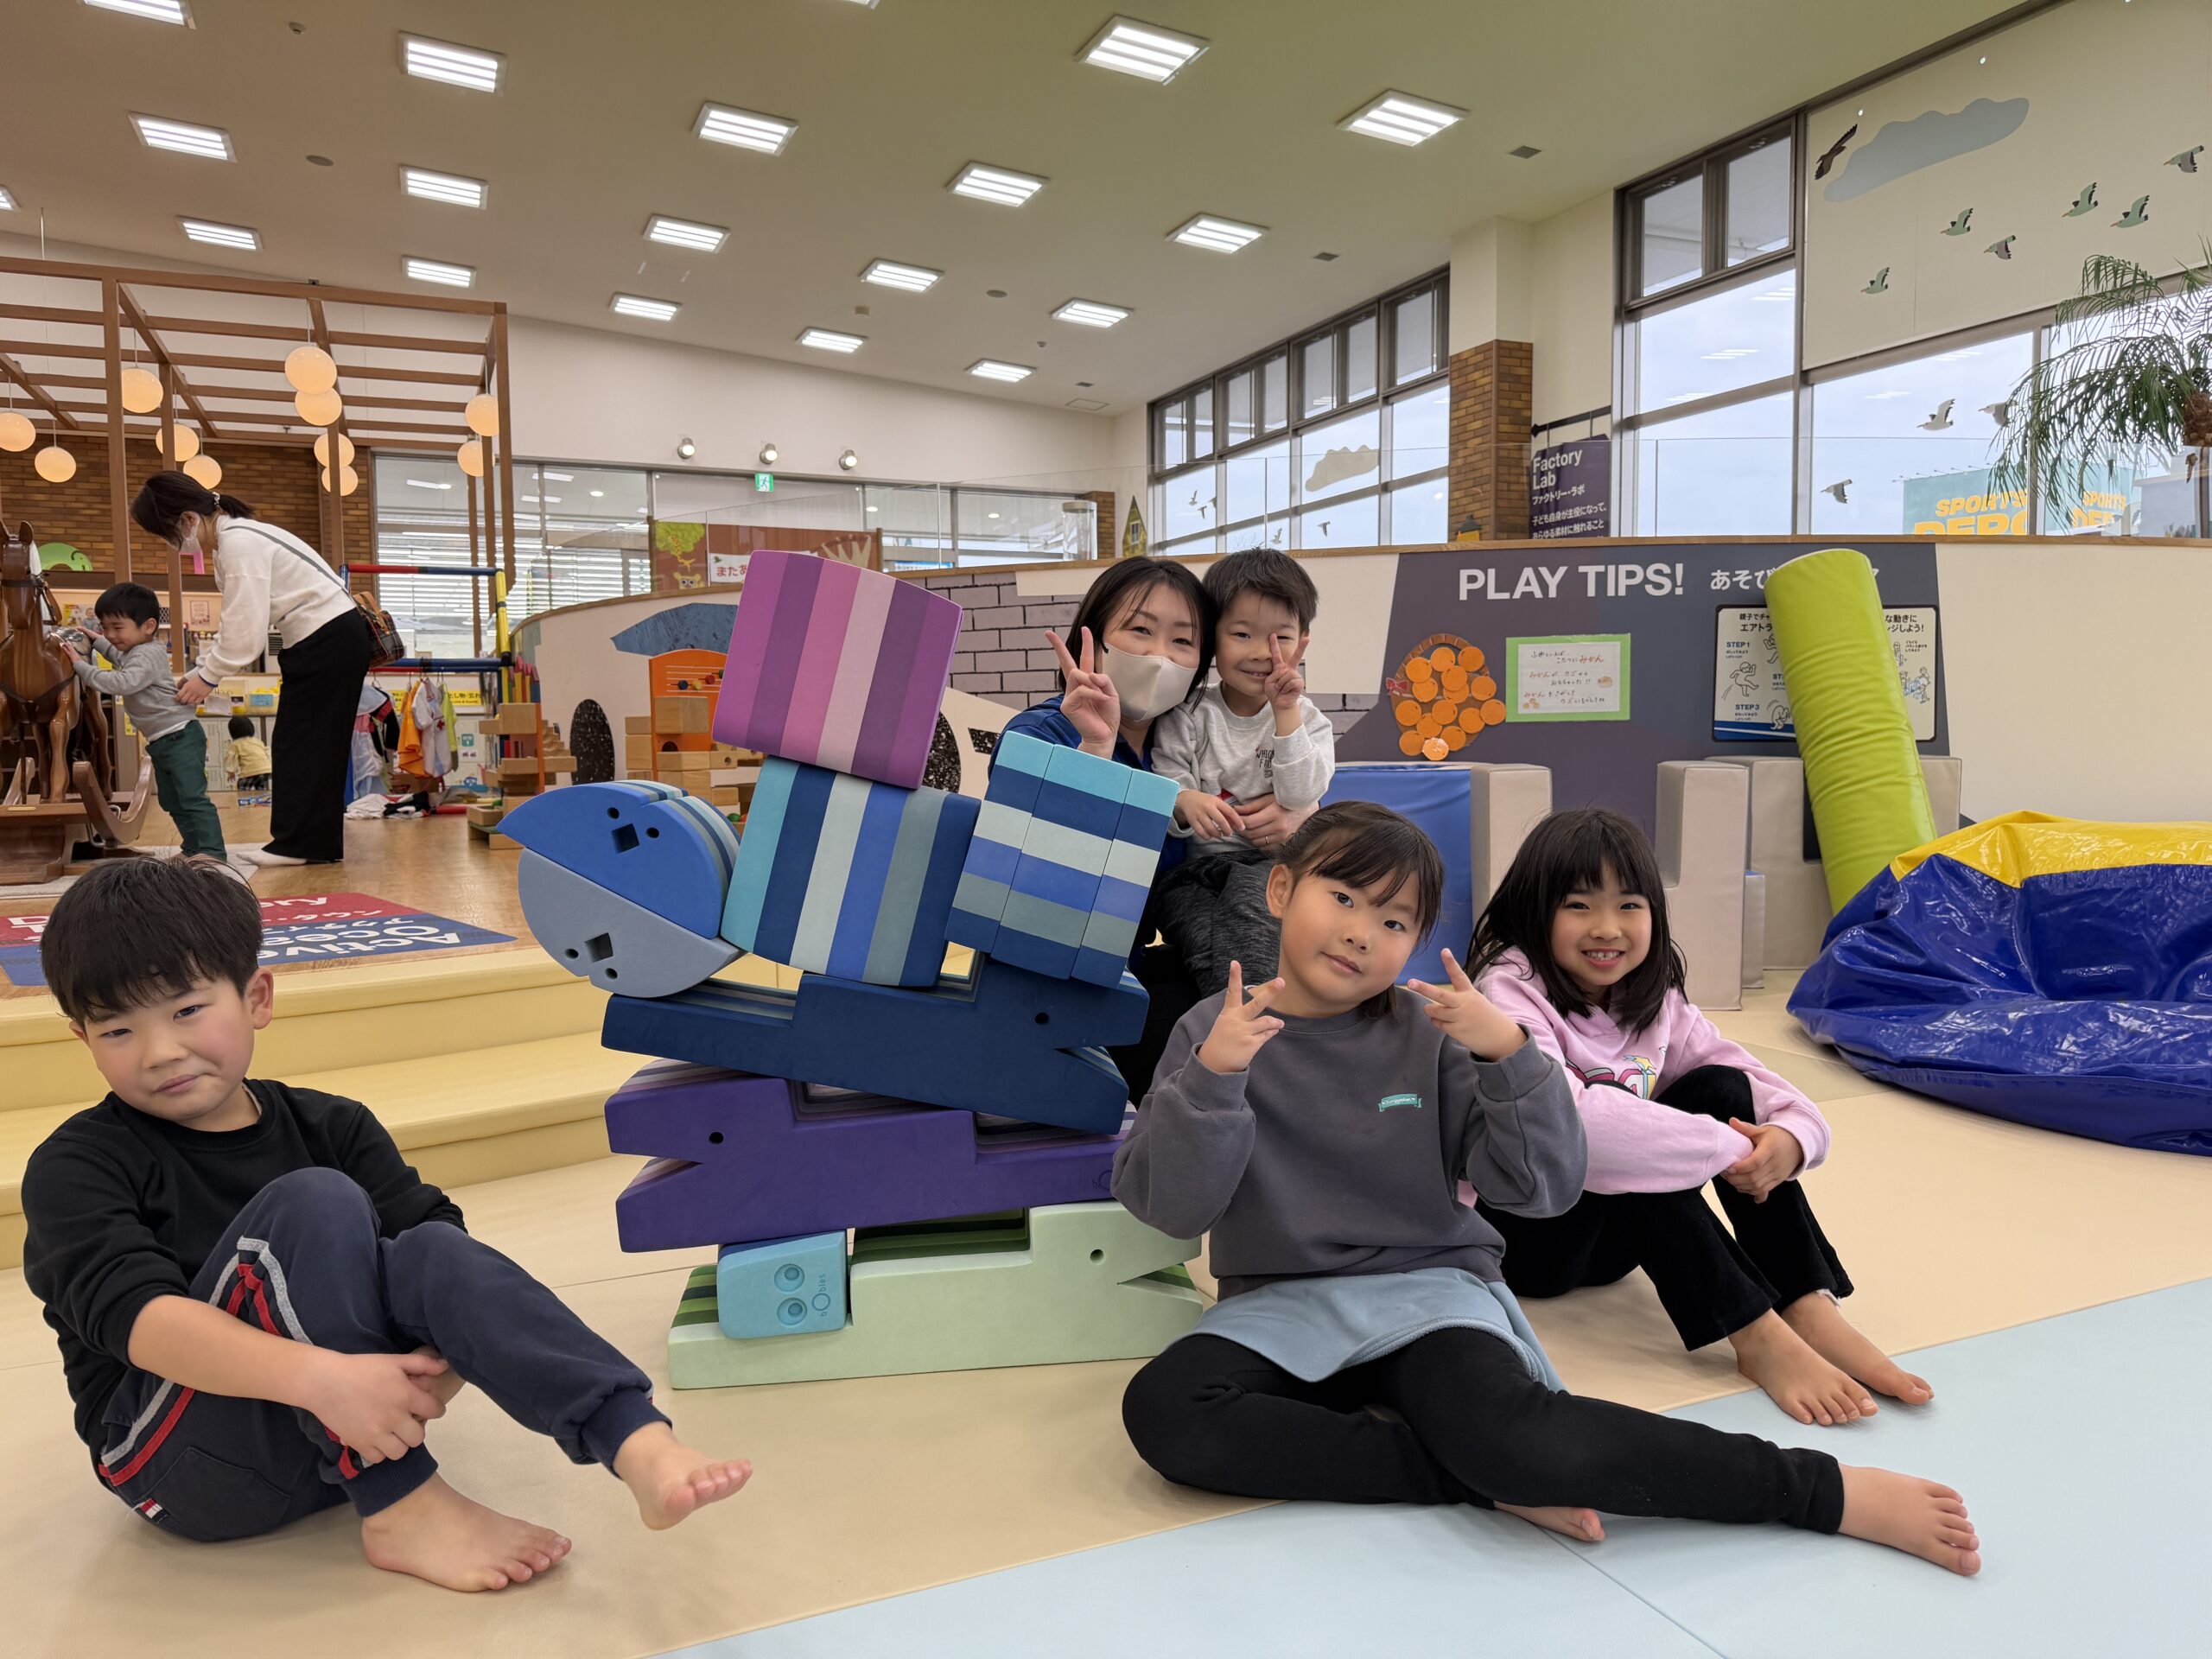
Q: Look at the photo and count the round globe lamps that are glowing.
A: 11